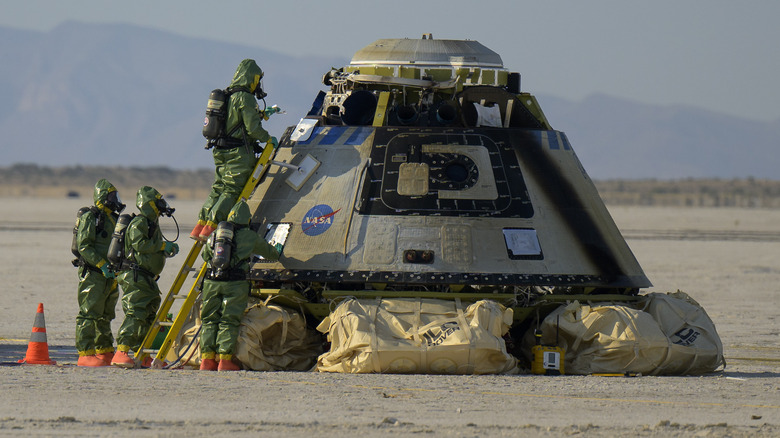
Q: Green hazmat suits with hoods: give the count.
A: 4